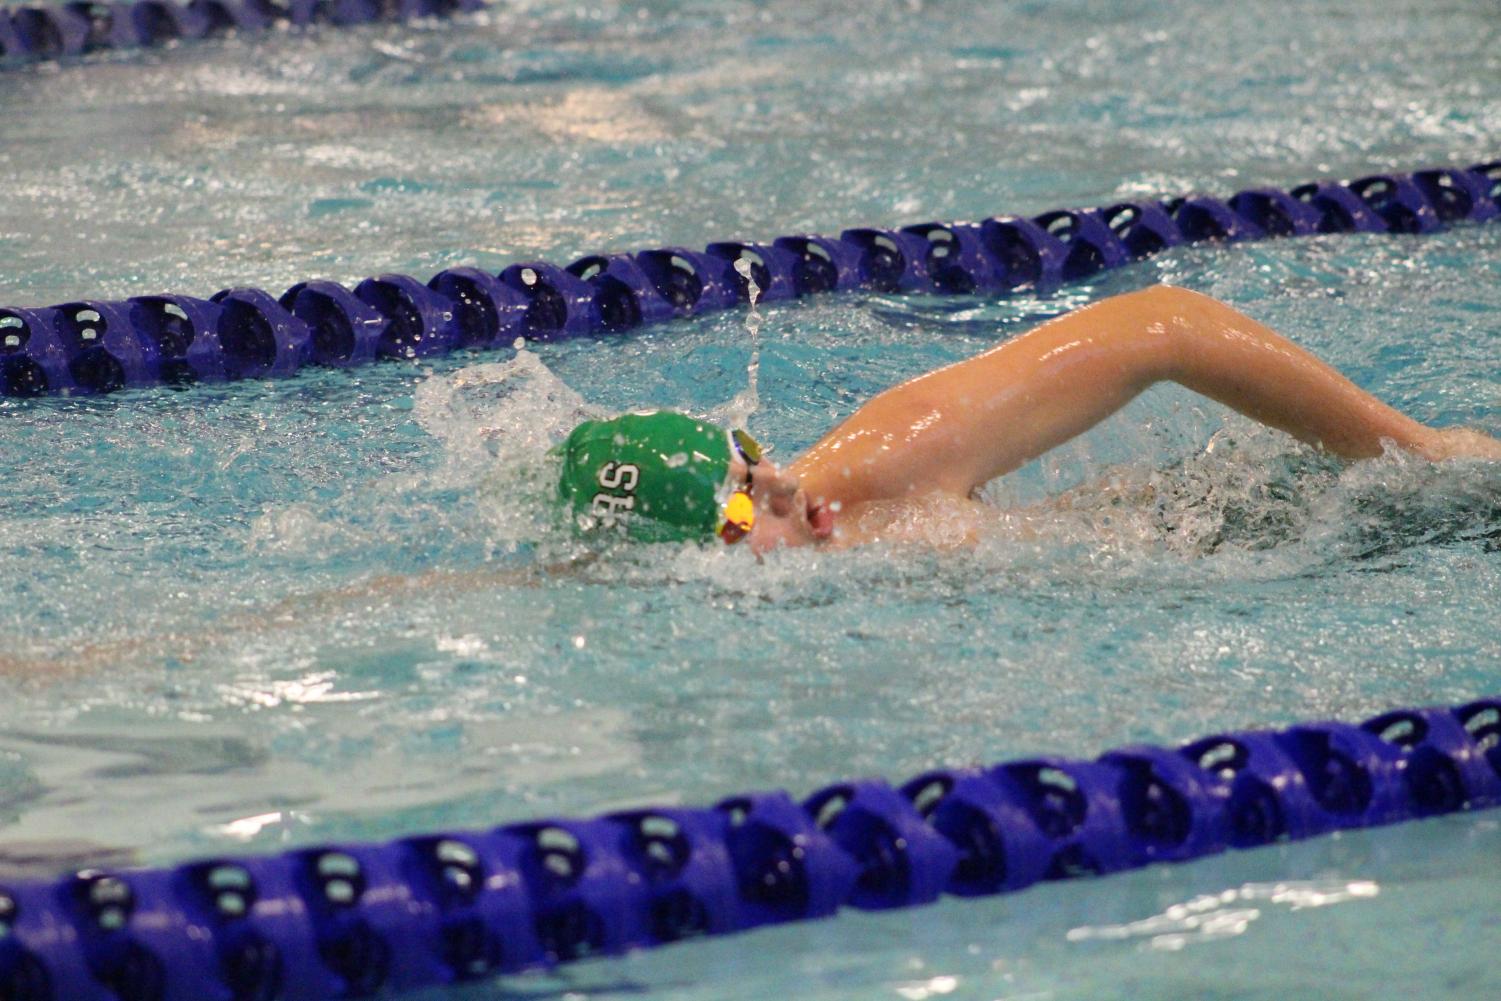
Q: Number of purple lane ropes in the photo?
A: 3